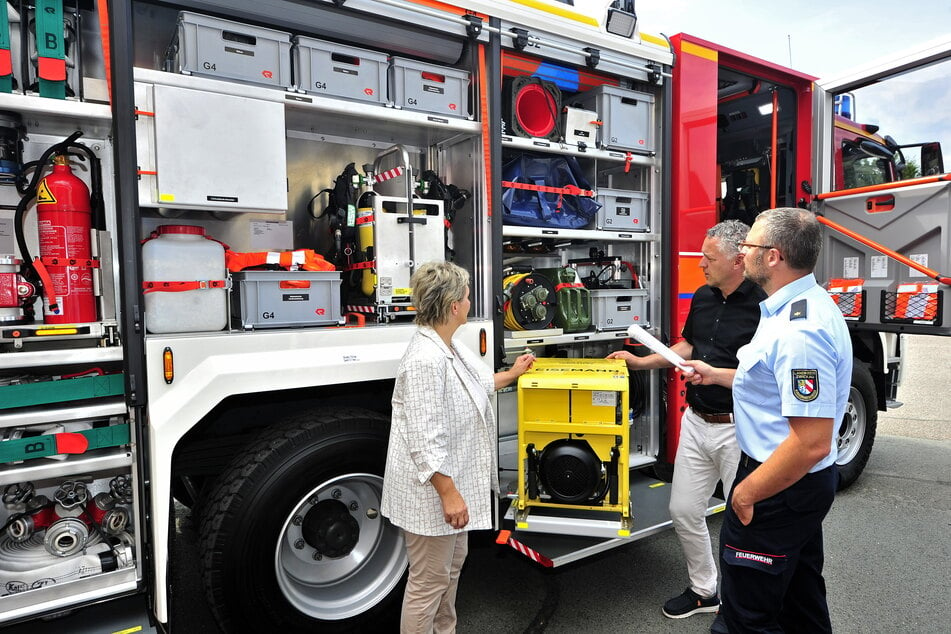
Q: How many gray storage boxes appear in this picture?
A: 7